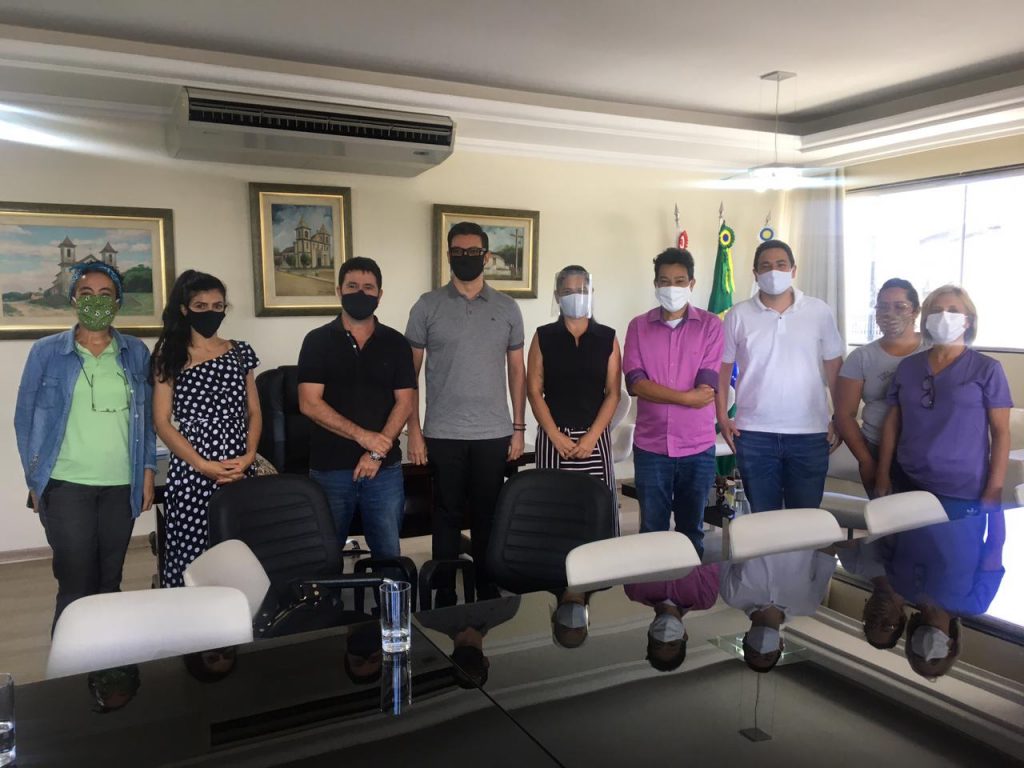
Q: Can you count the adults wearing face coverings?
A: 9